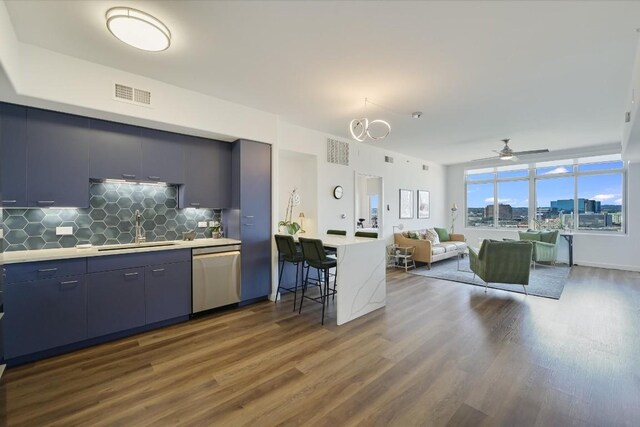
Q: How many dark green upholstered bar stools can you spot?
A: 4